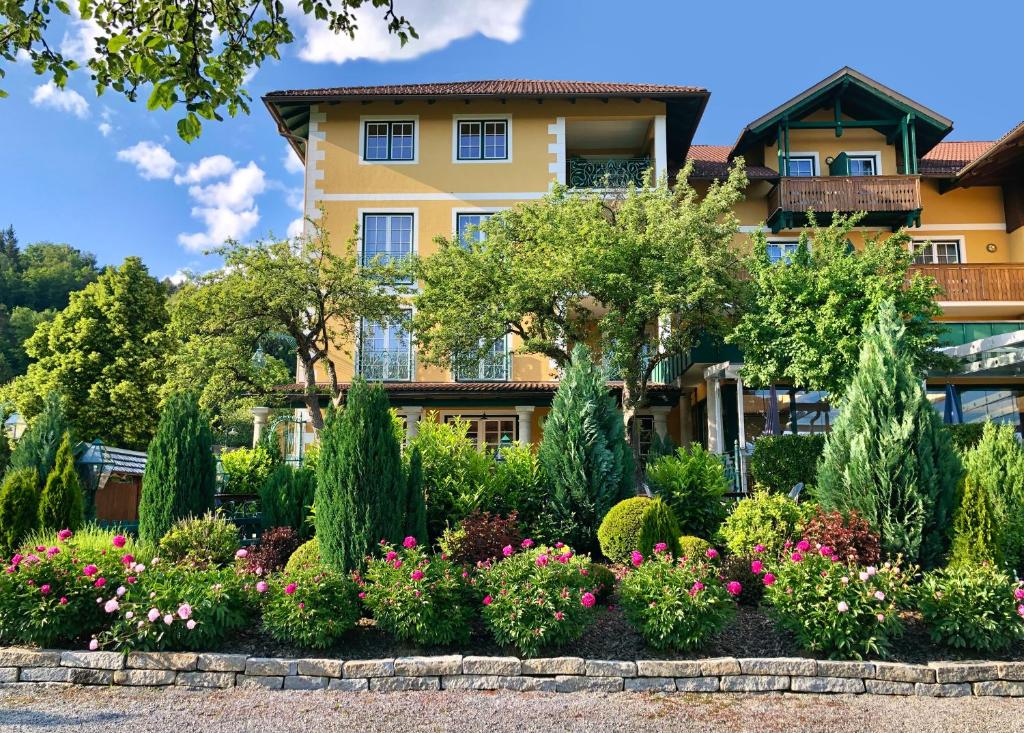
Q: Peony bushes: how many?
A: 8